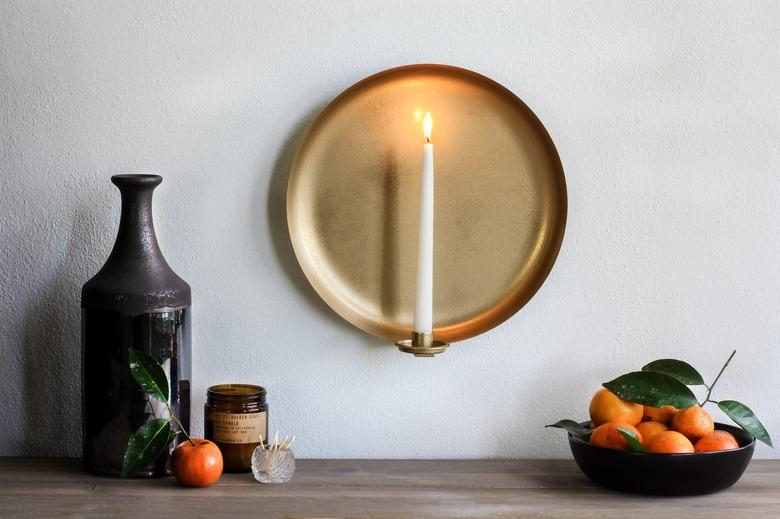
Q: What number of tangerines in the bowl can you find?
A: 7